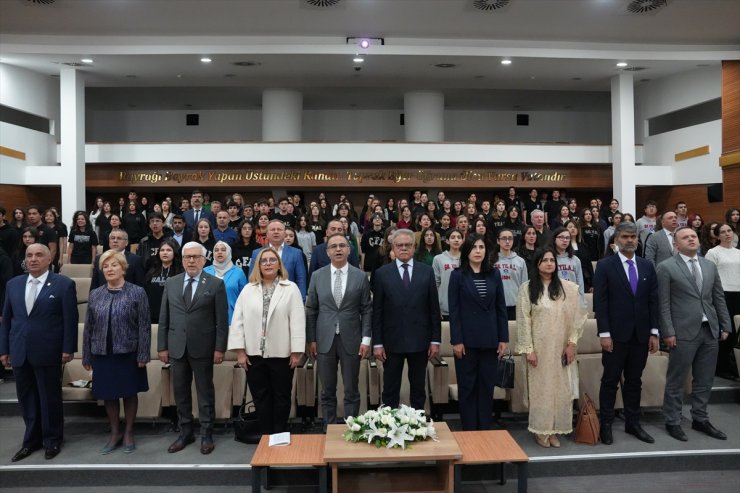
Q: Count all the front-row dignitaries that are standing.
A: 10